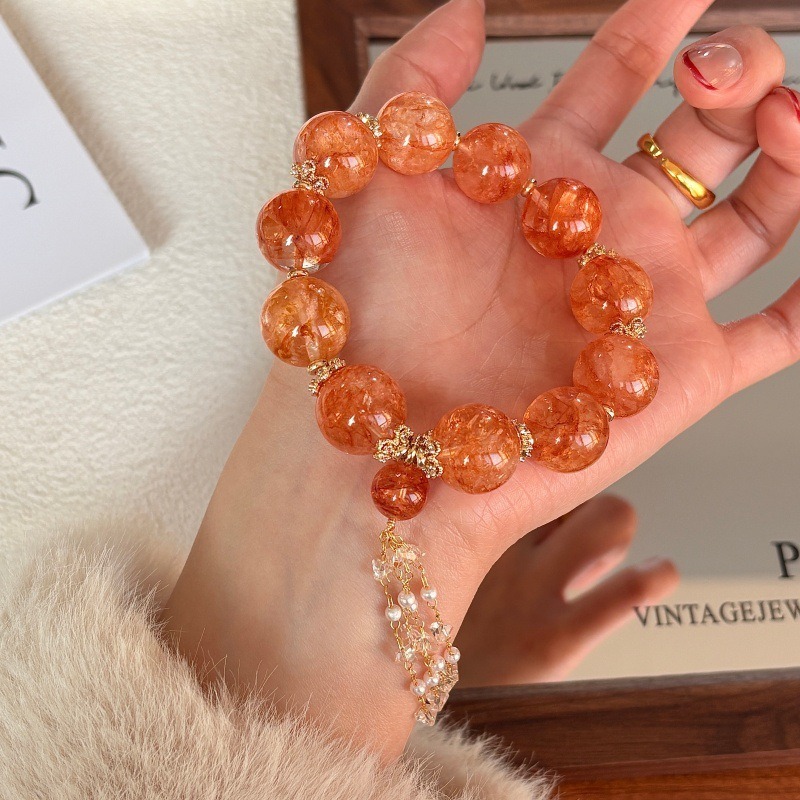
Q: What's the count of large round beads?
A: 11